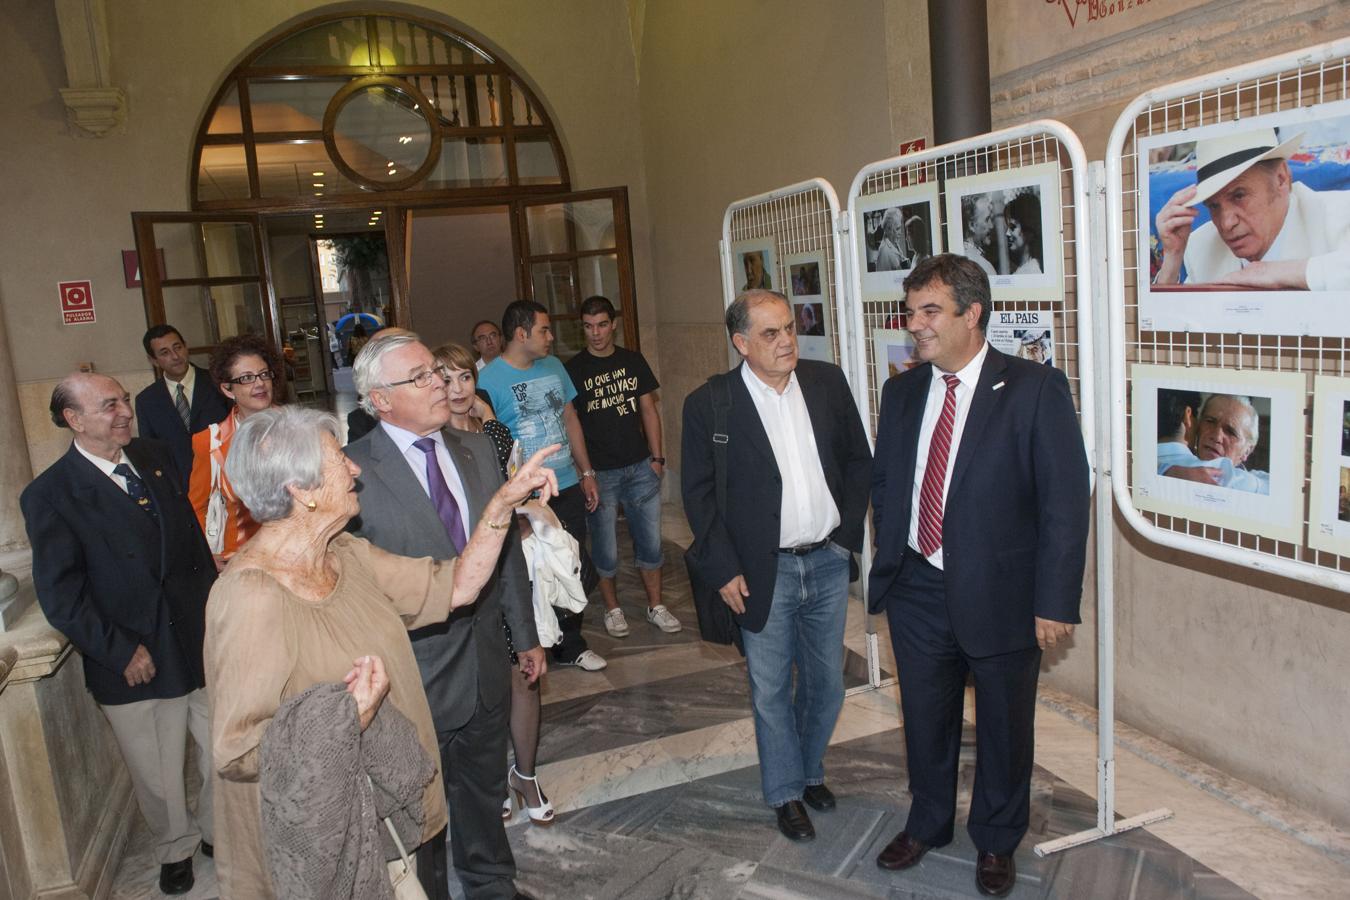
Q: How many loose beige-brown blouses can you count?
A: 1